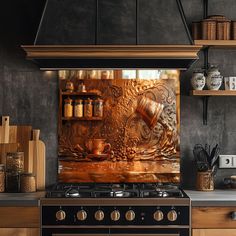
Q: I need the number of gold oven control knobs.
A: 7